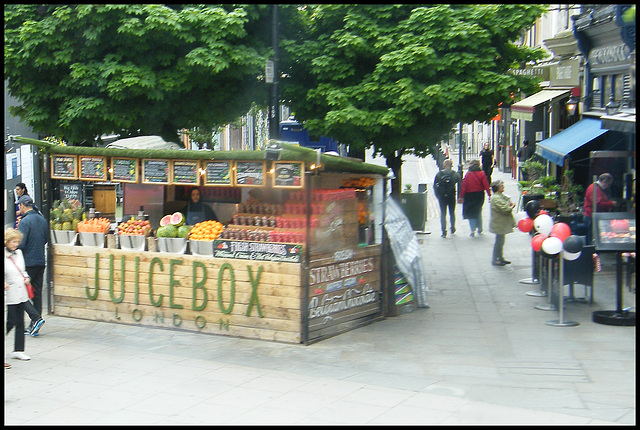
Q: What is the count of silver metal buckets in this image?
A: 5